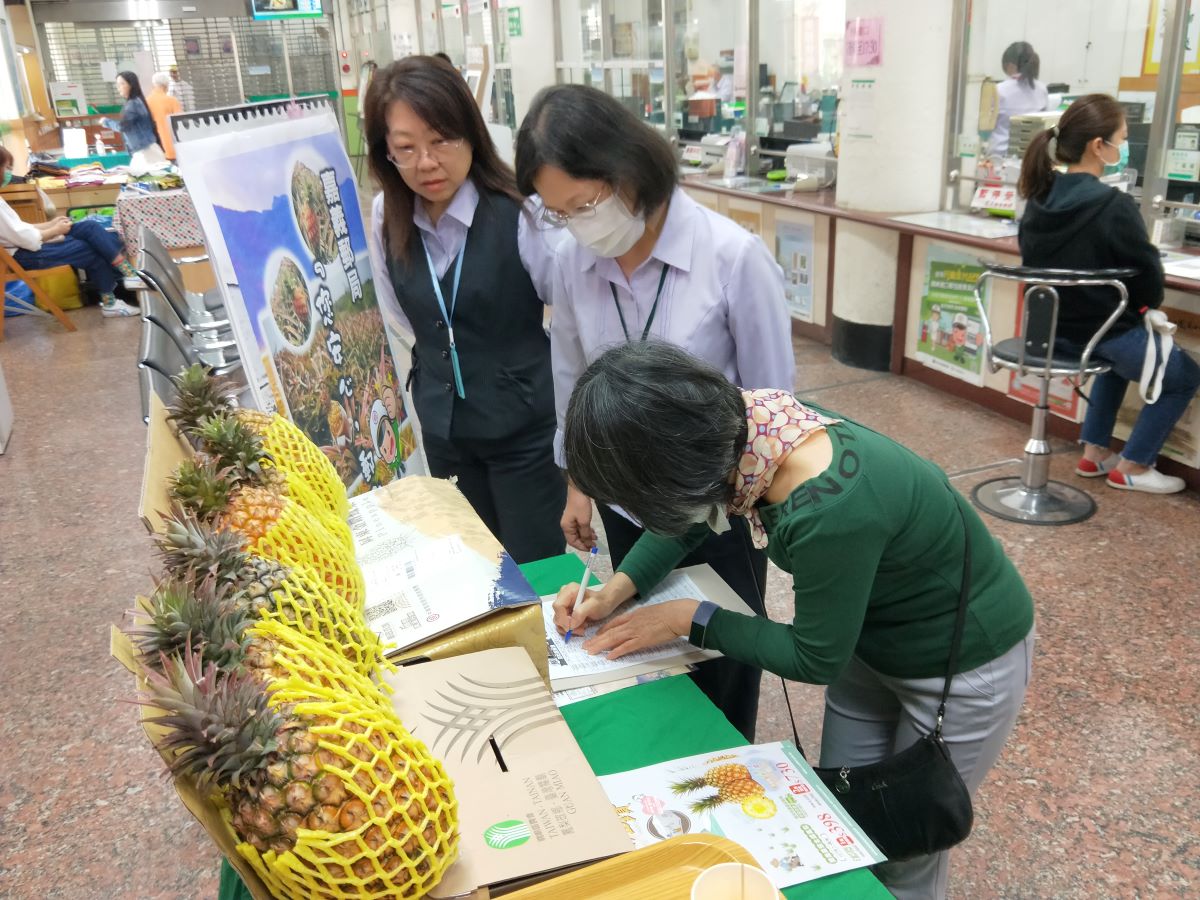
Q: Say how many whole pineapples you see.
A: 6